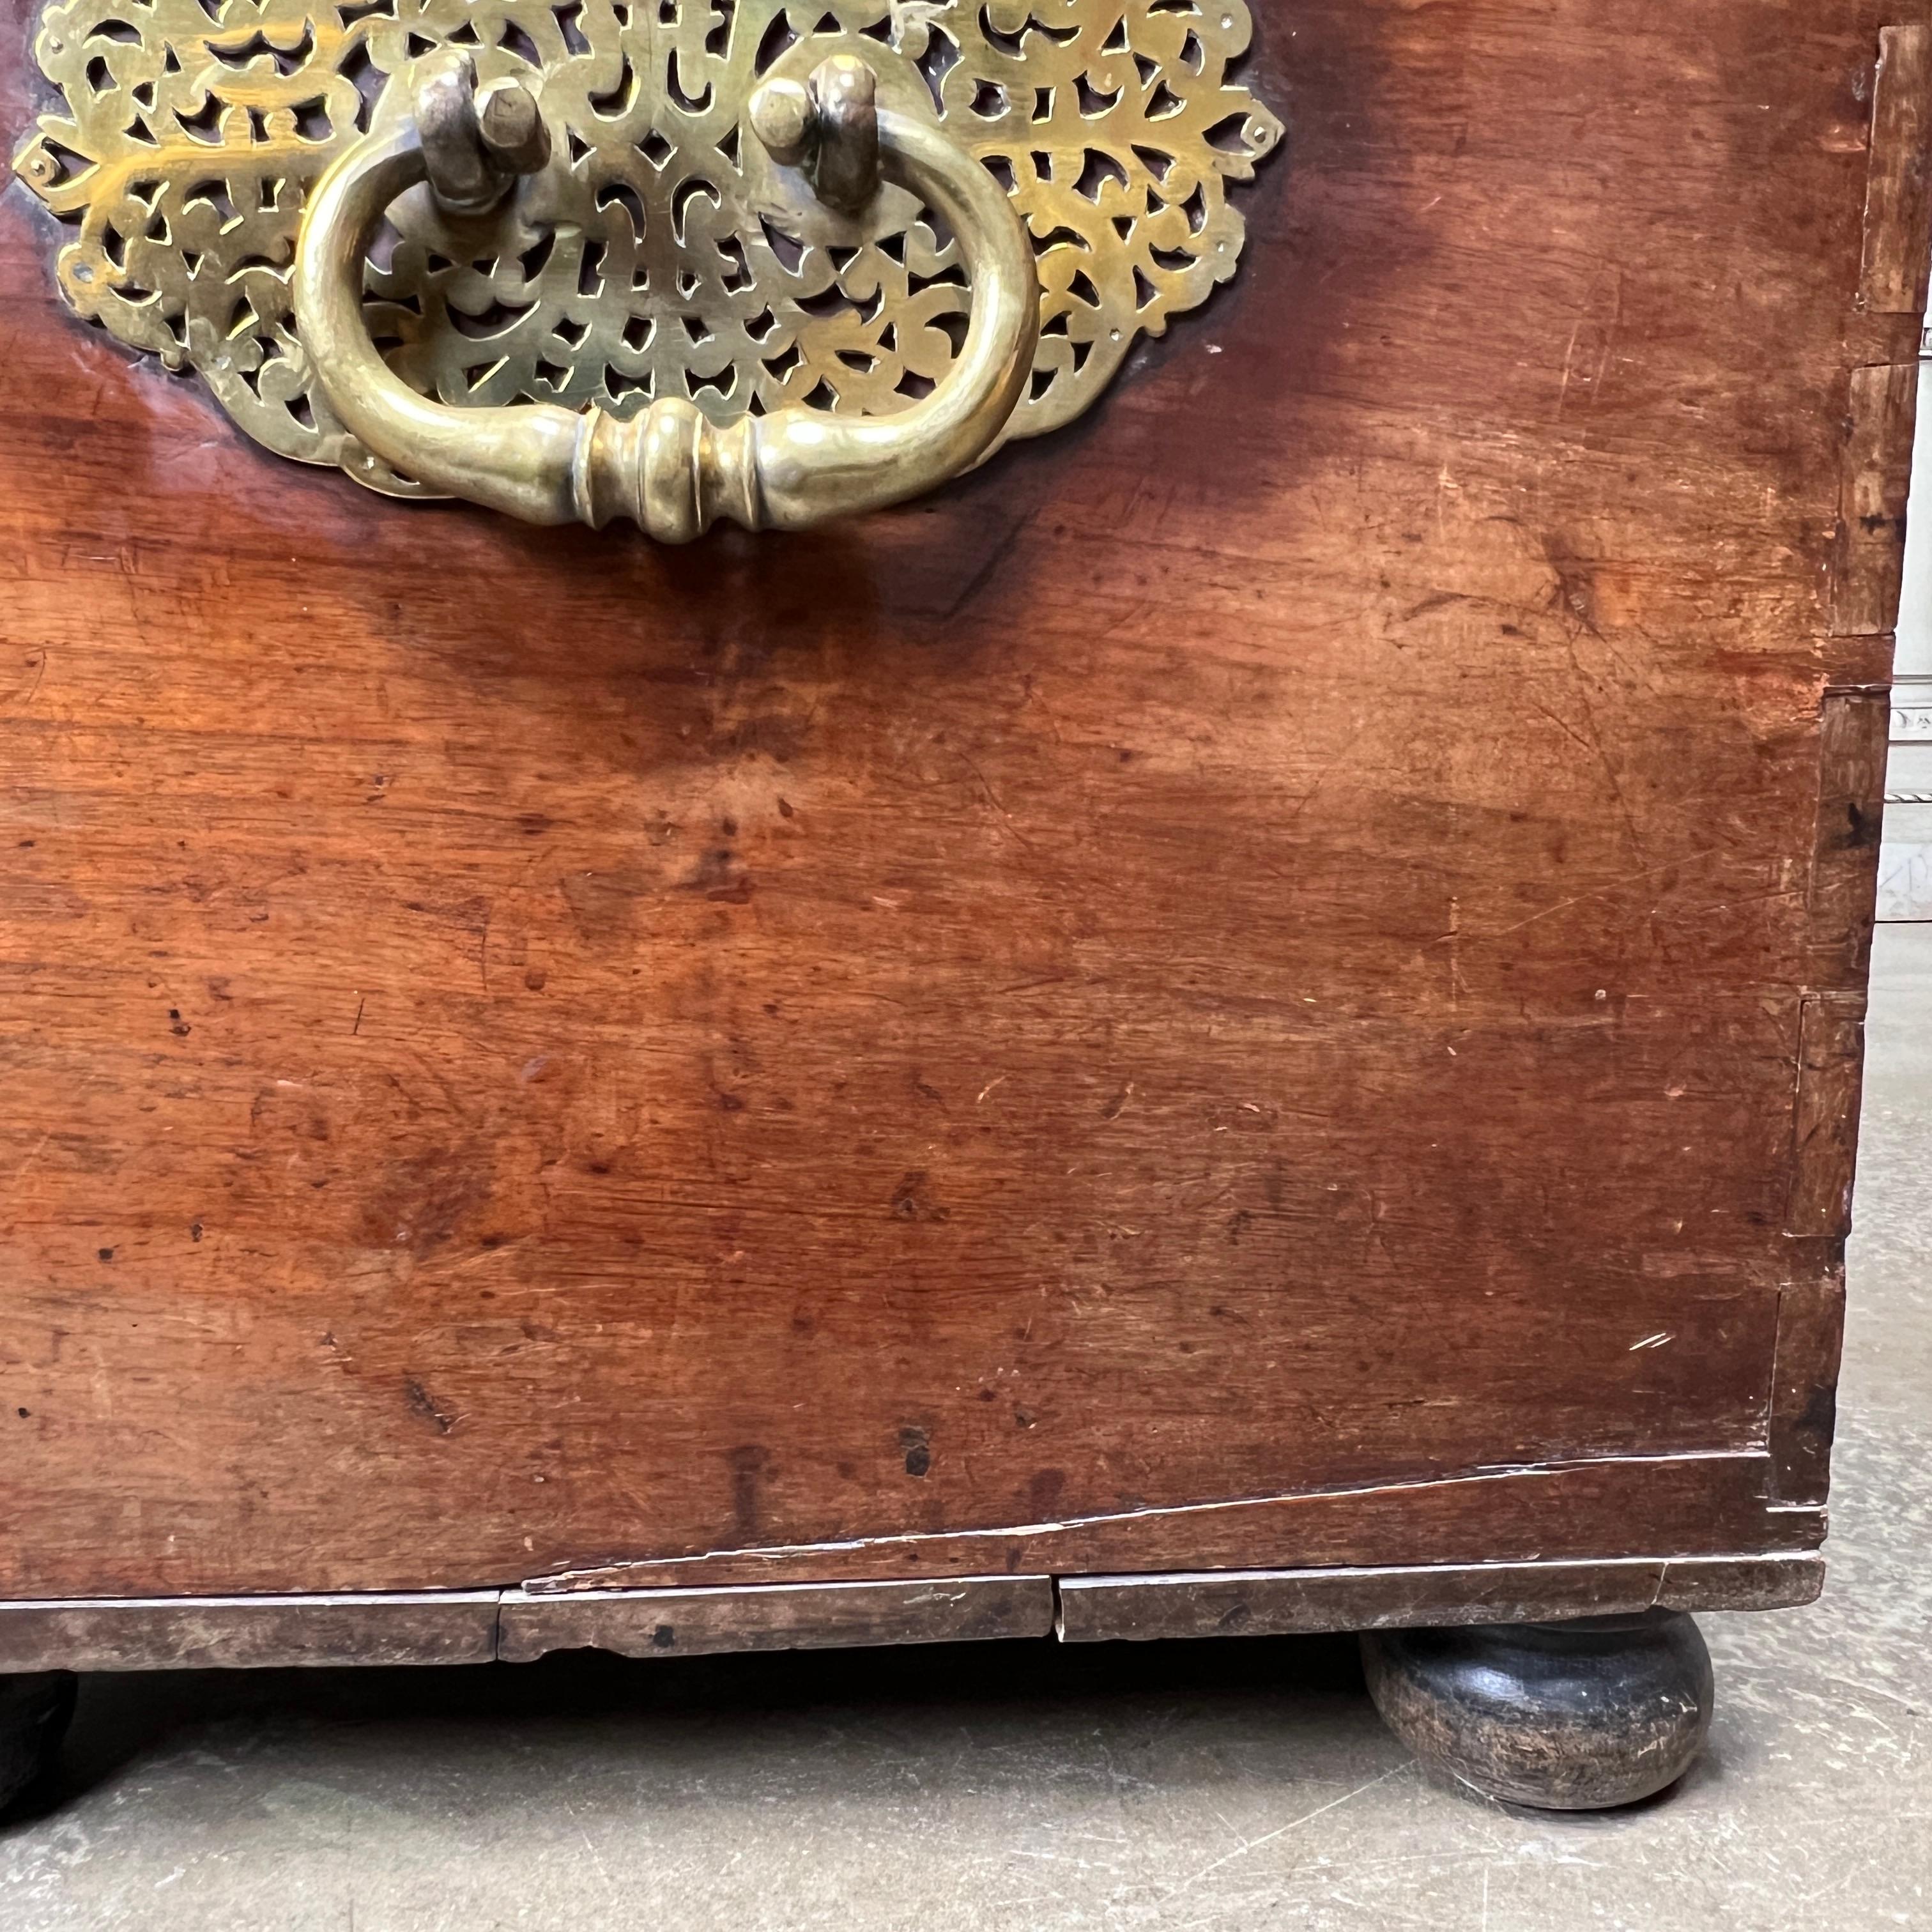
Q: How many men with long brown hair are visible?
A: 0